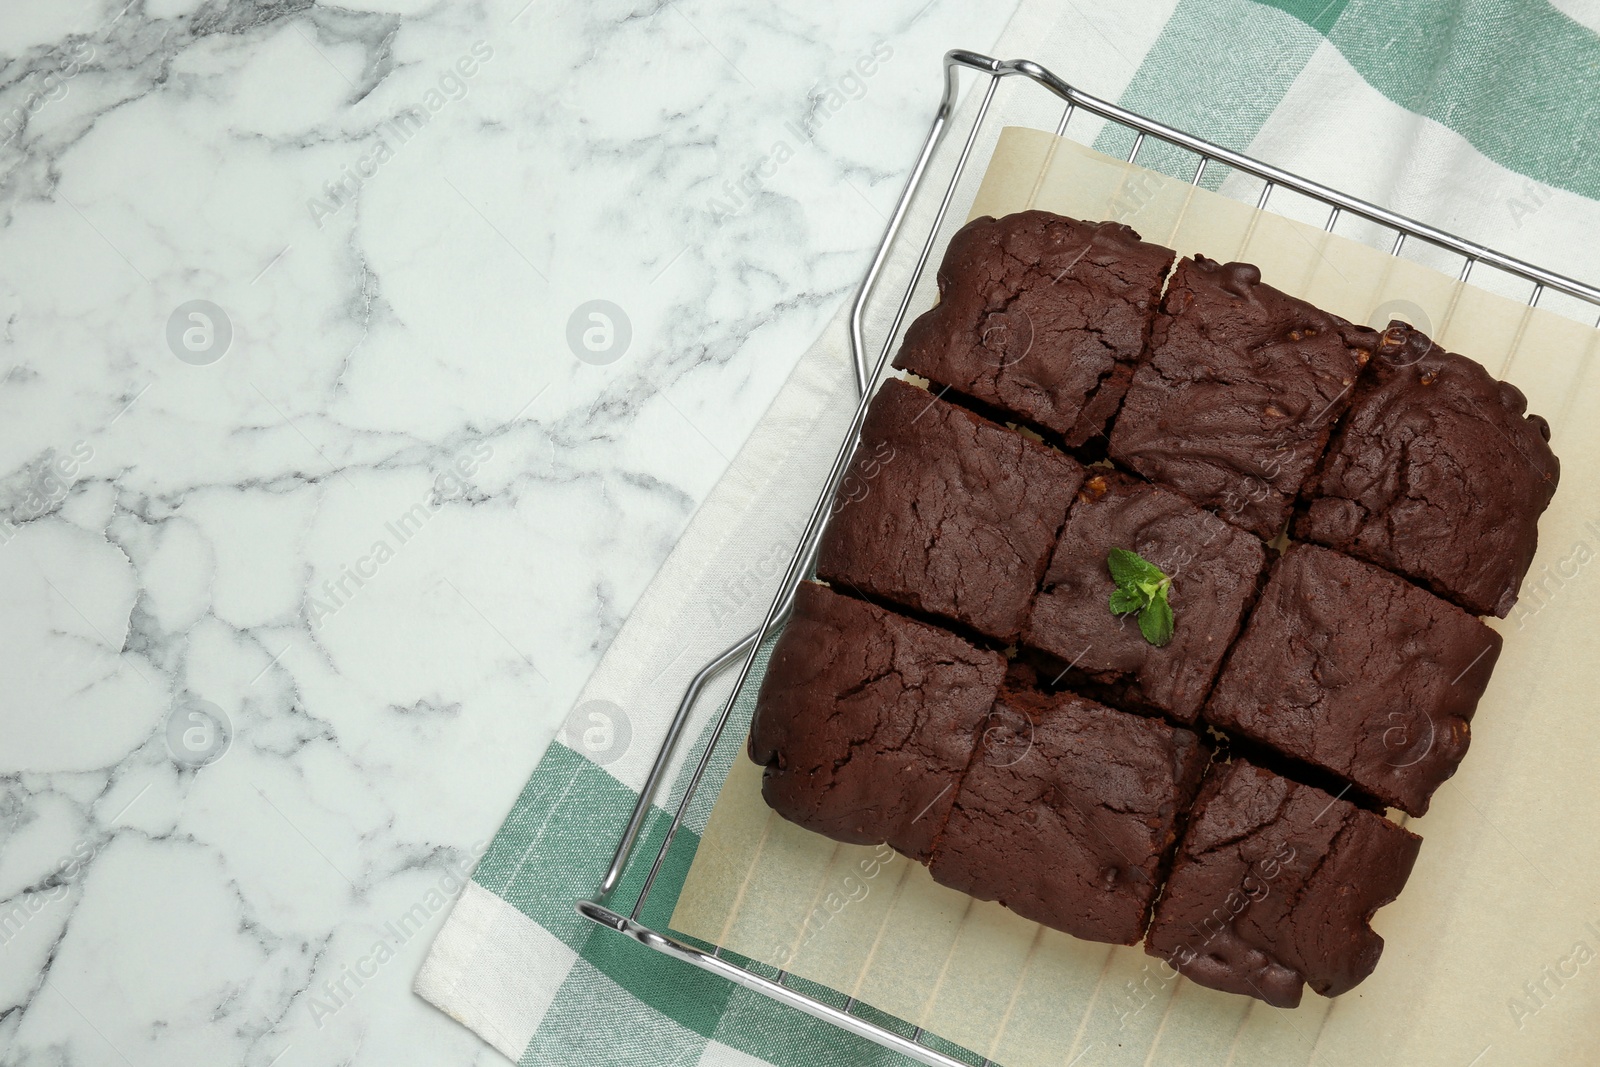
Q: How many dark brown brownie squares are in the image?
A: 9